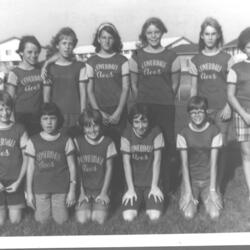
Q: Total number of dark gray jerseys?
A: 11